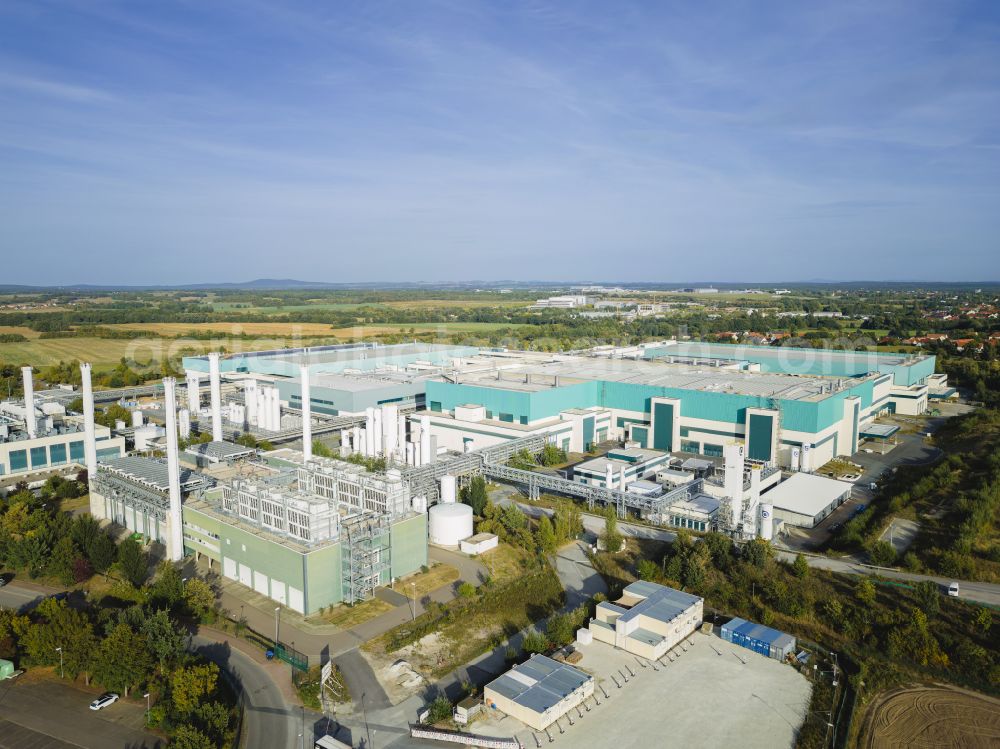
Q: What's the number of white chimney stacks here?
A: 5